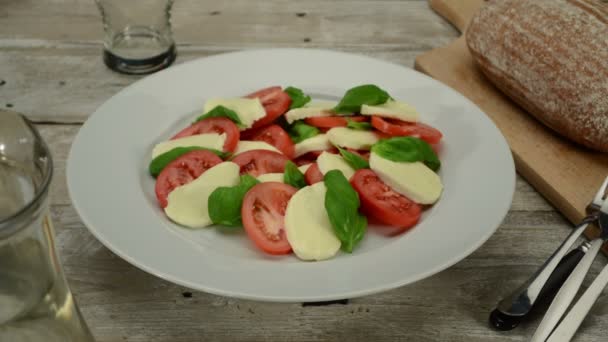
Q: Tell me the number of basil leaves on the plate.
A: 11